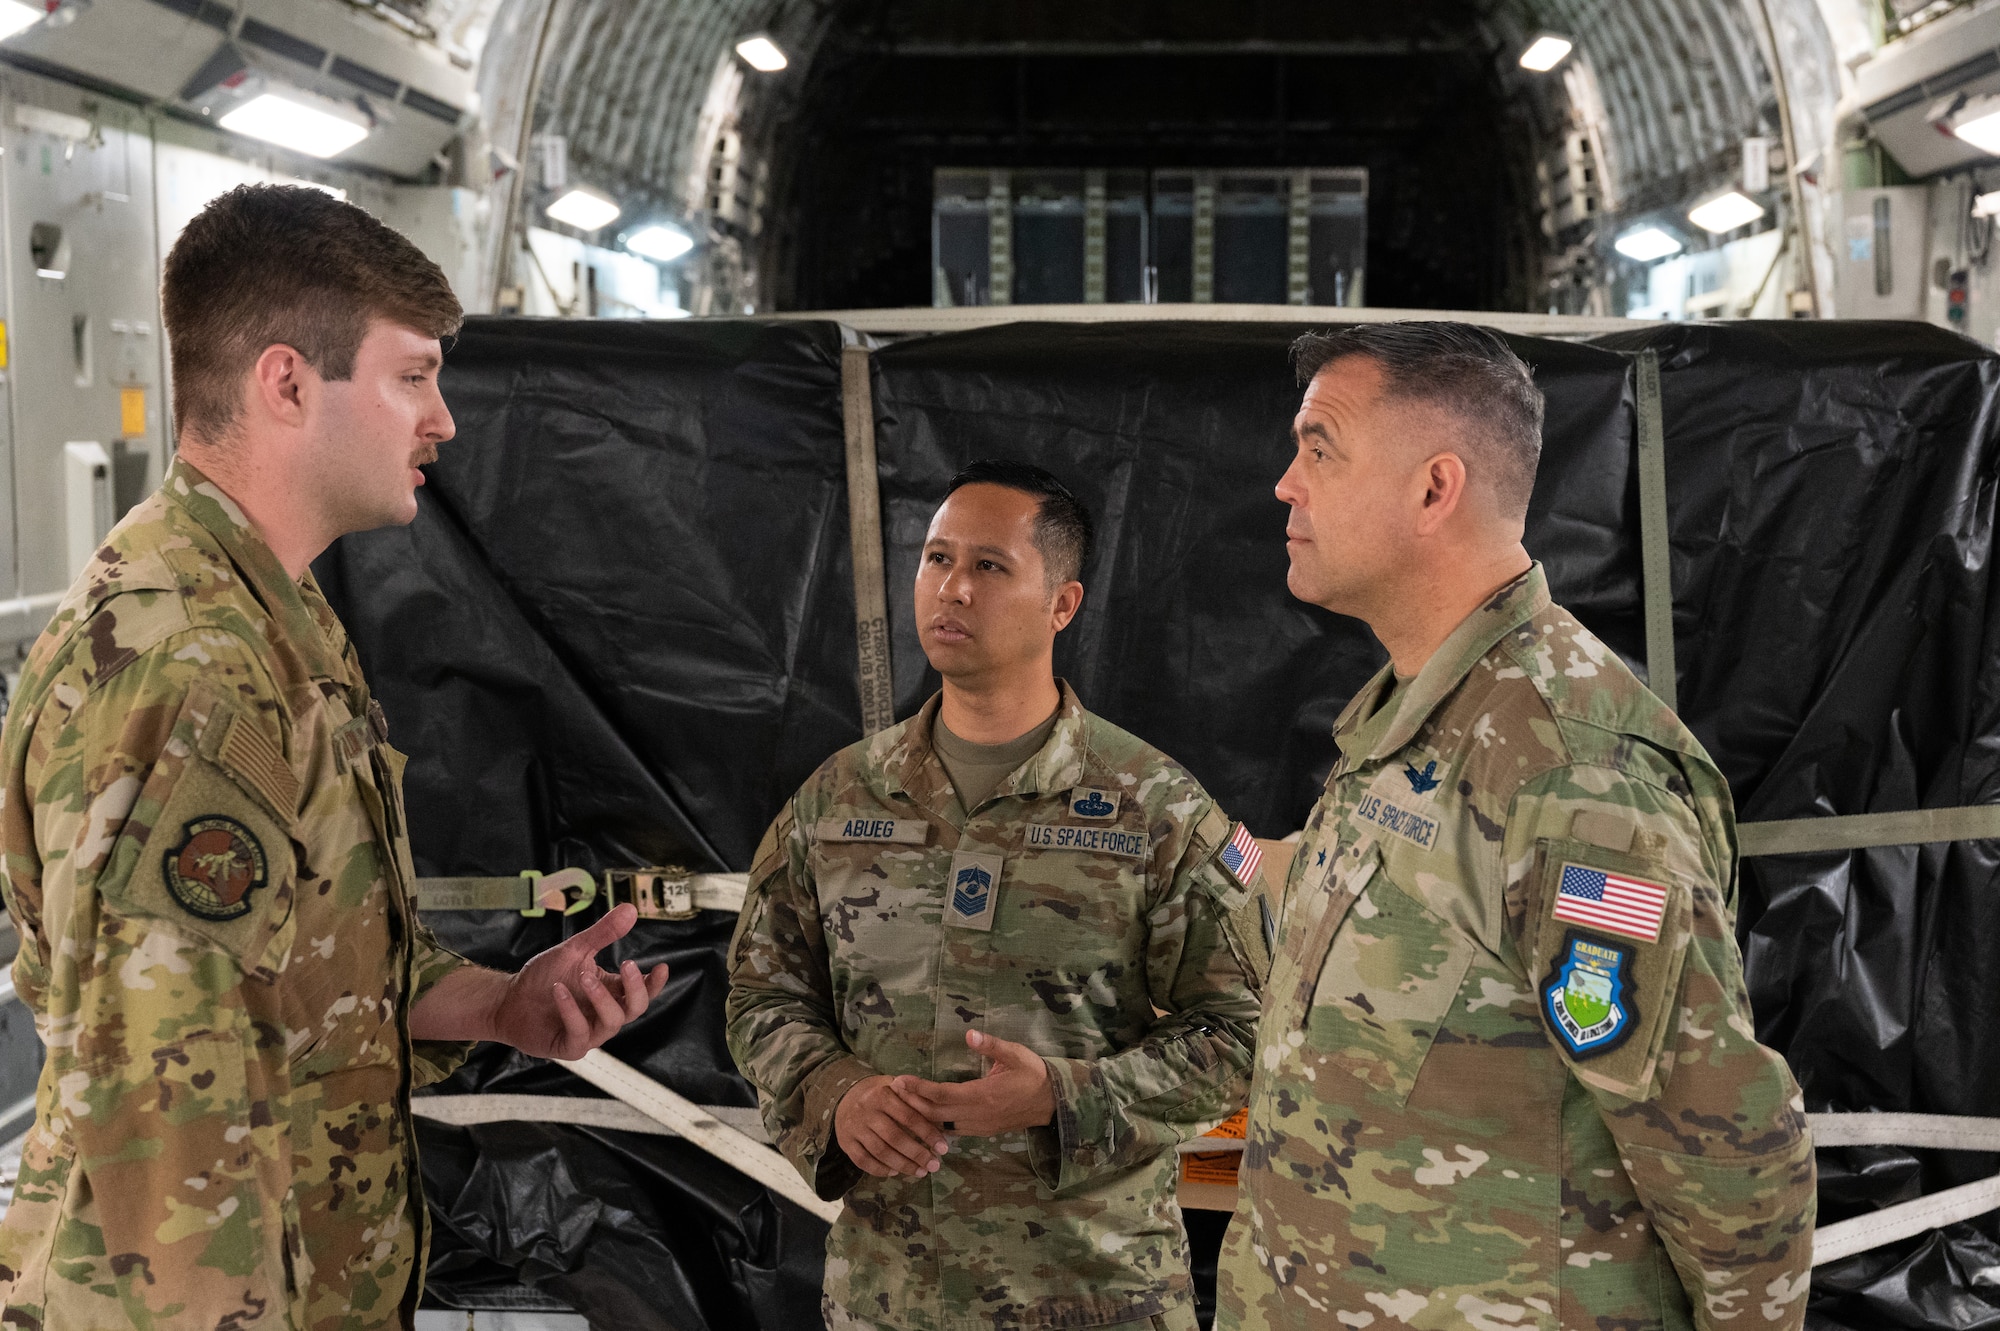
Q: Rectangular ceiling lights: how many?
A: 9